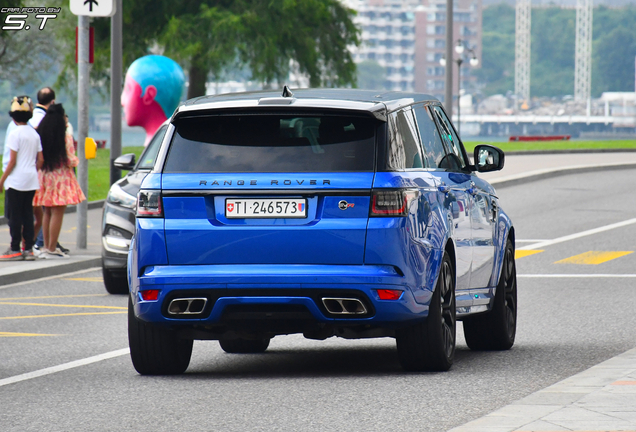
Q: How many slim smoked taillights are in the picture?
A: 2